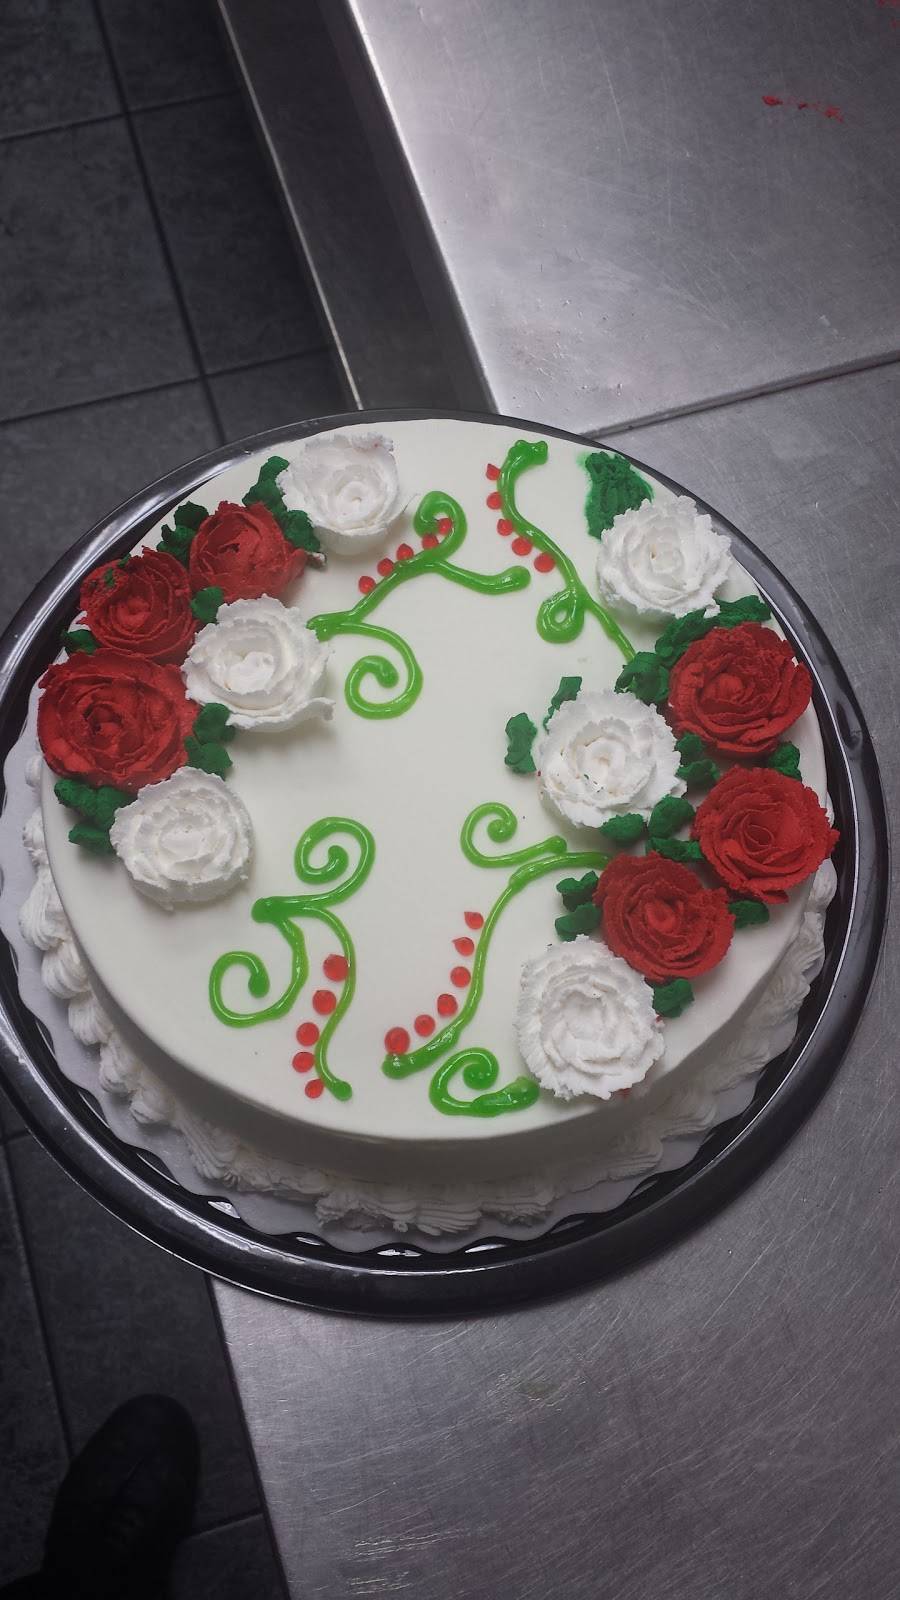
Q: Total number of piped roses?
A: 12